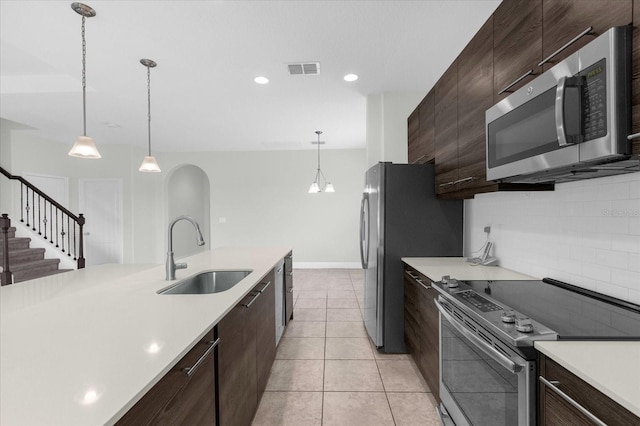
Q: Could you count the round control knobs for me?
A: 4